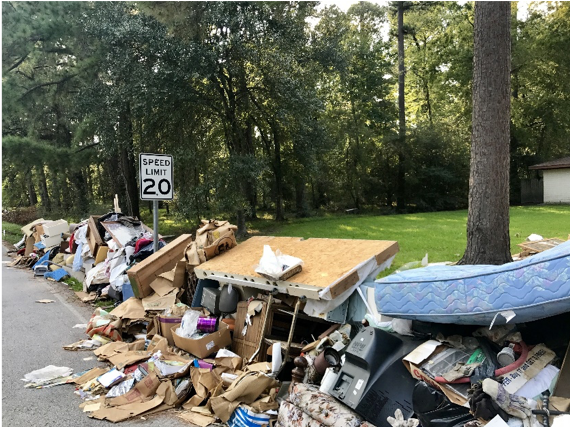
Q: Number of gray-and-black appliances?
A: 1